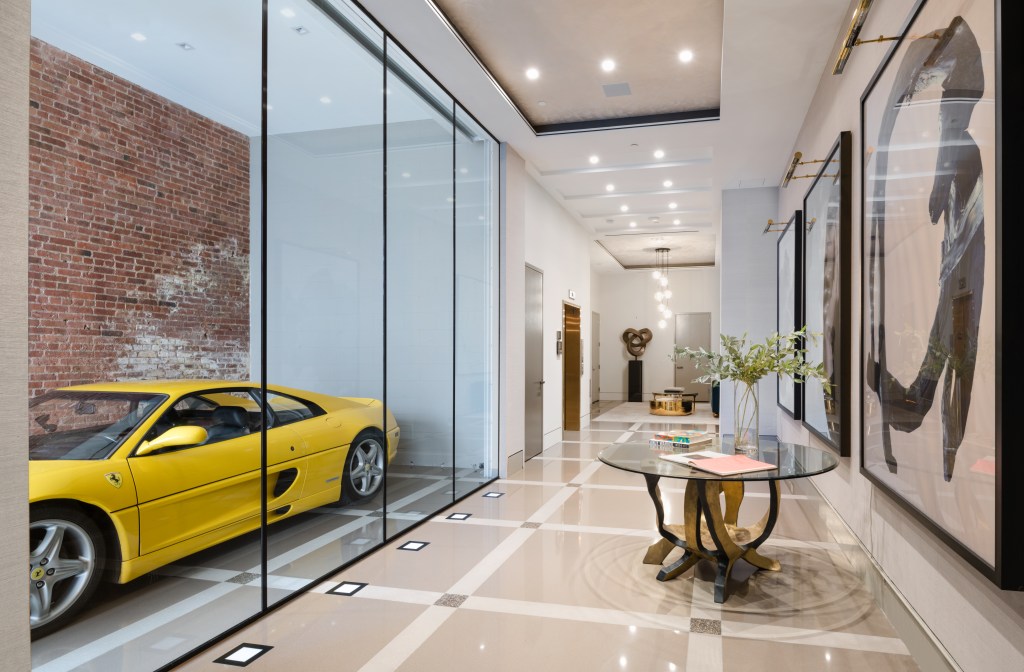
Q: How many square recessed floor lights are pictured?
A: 5